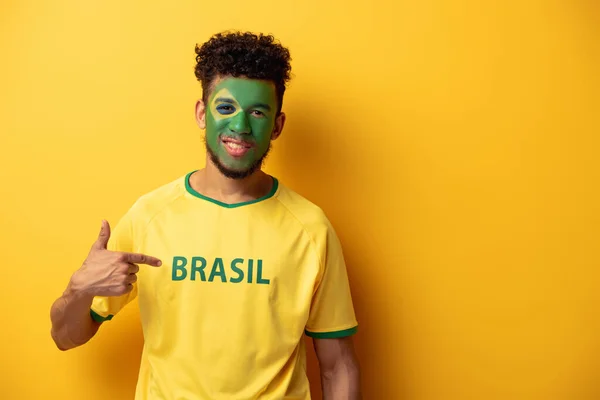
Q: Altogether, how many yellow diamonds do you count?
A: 1